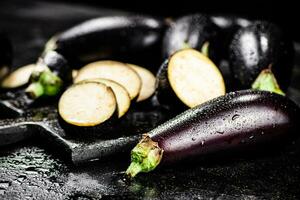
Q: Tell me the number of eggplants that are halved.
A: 1